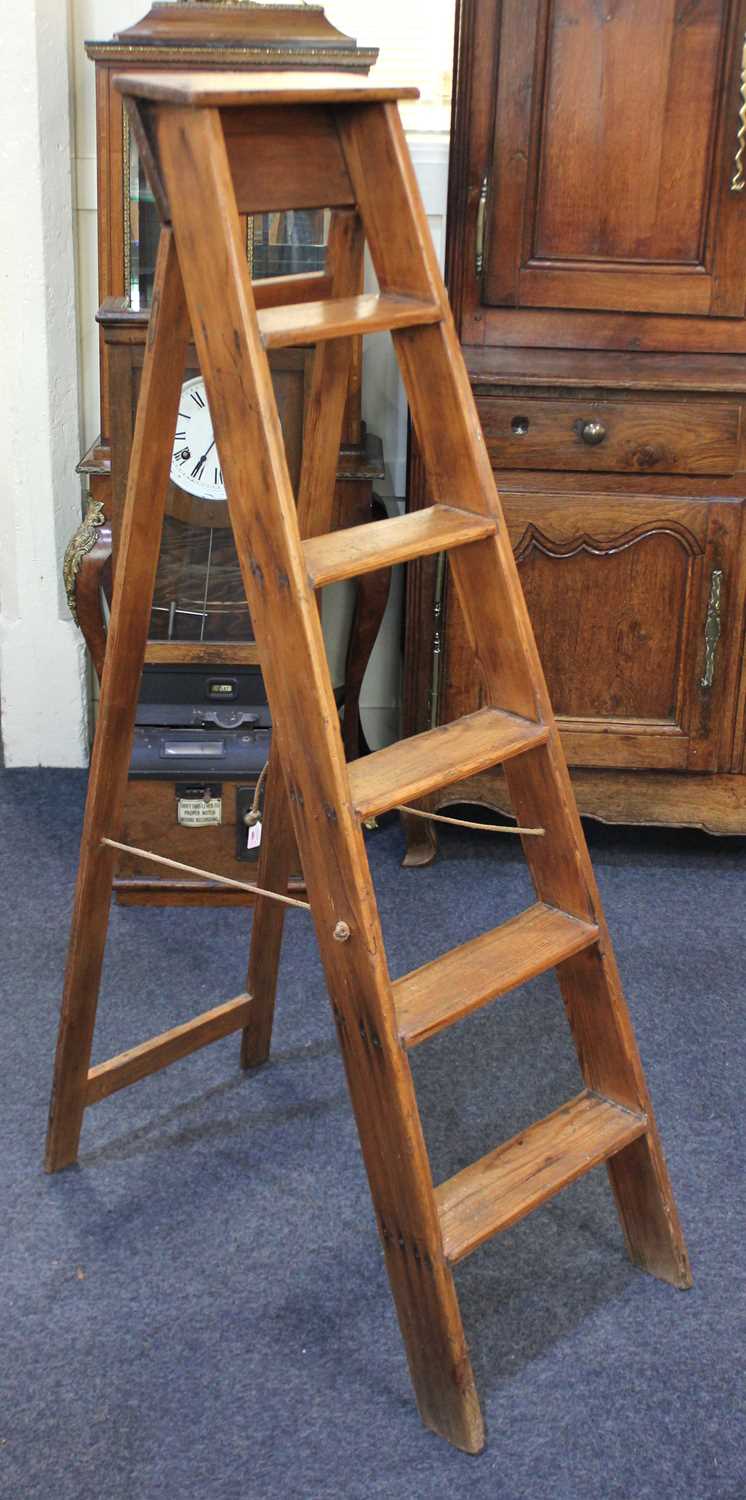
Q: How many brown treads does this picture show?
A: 5